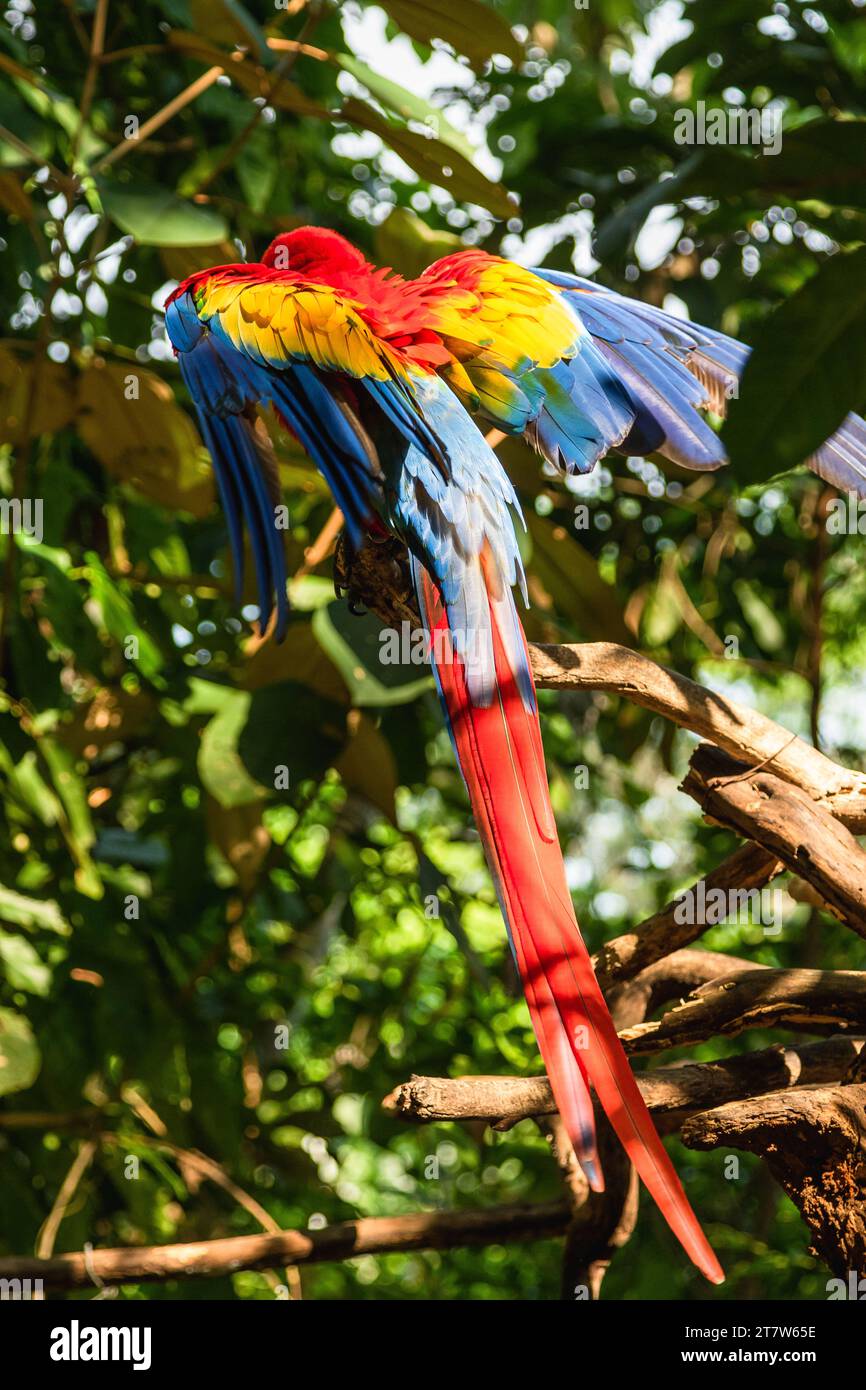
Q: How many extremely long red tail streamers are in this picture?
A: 2